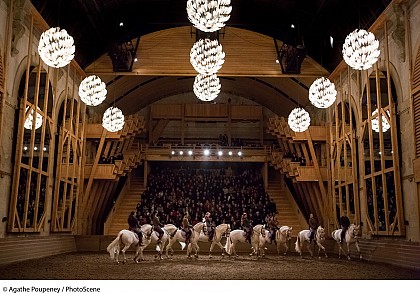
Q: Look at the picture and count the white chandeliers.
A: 11